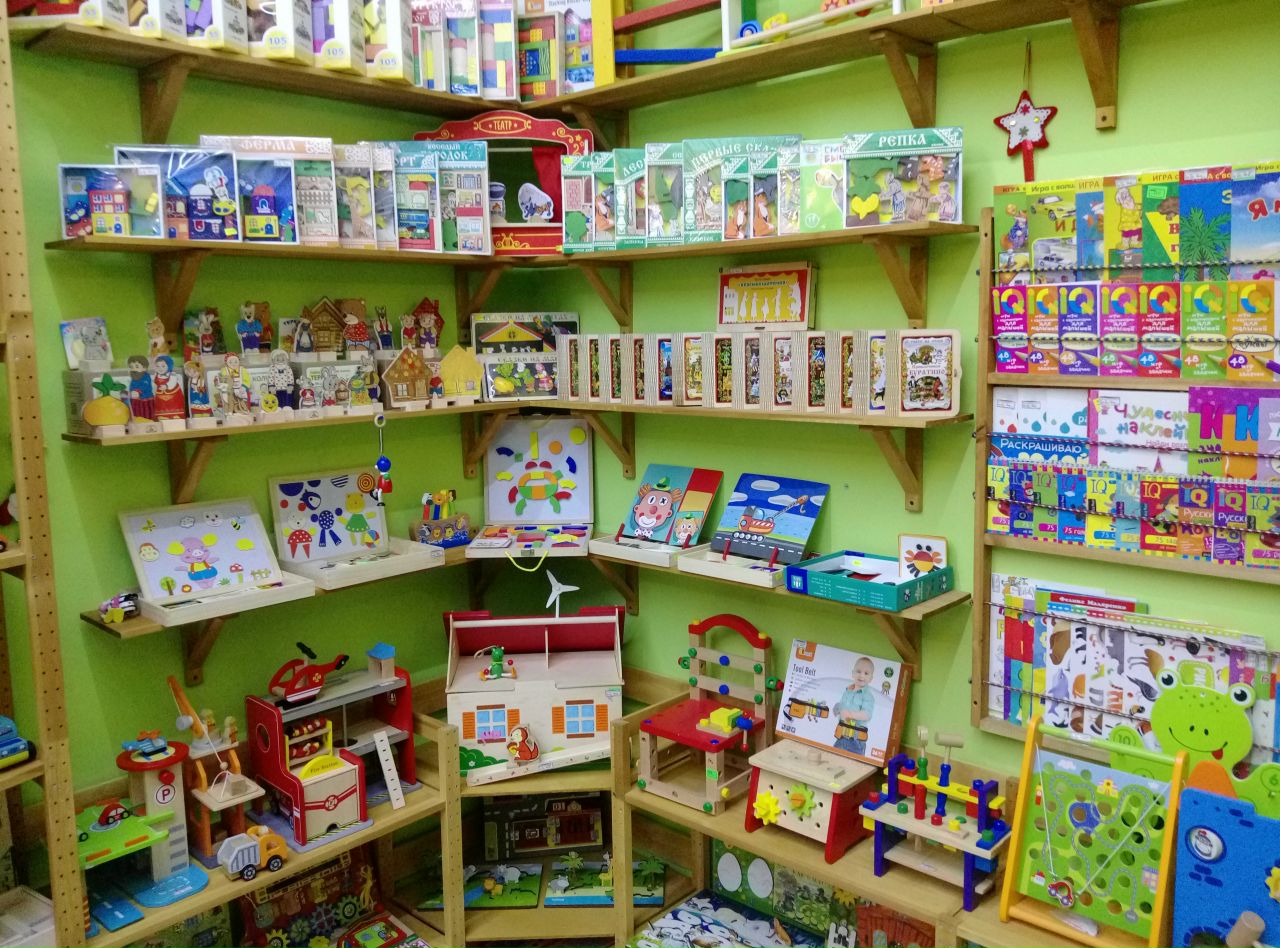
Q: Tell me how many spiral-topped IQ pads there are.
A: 10